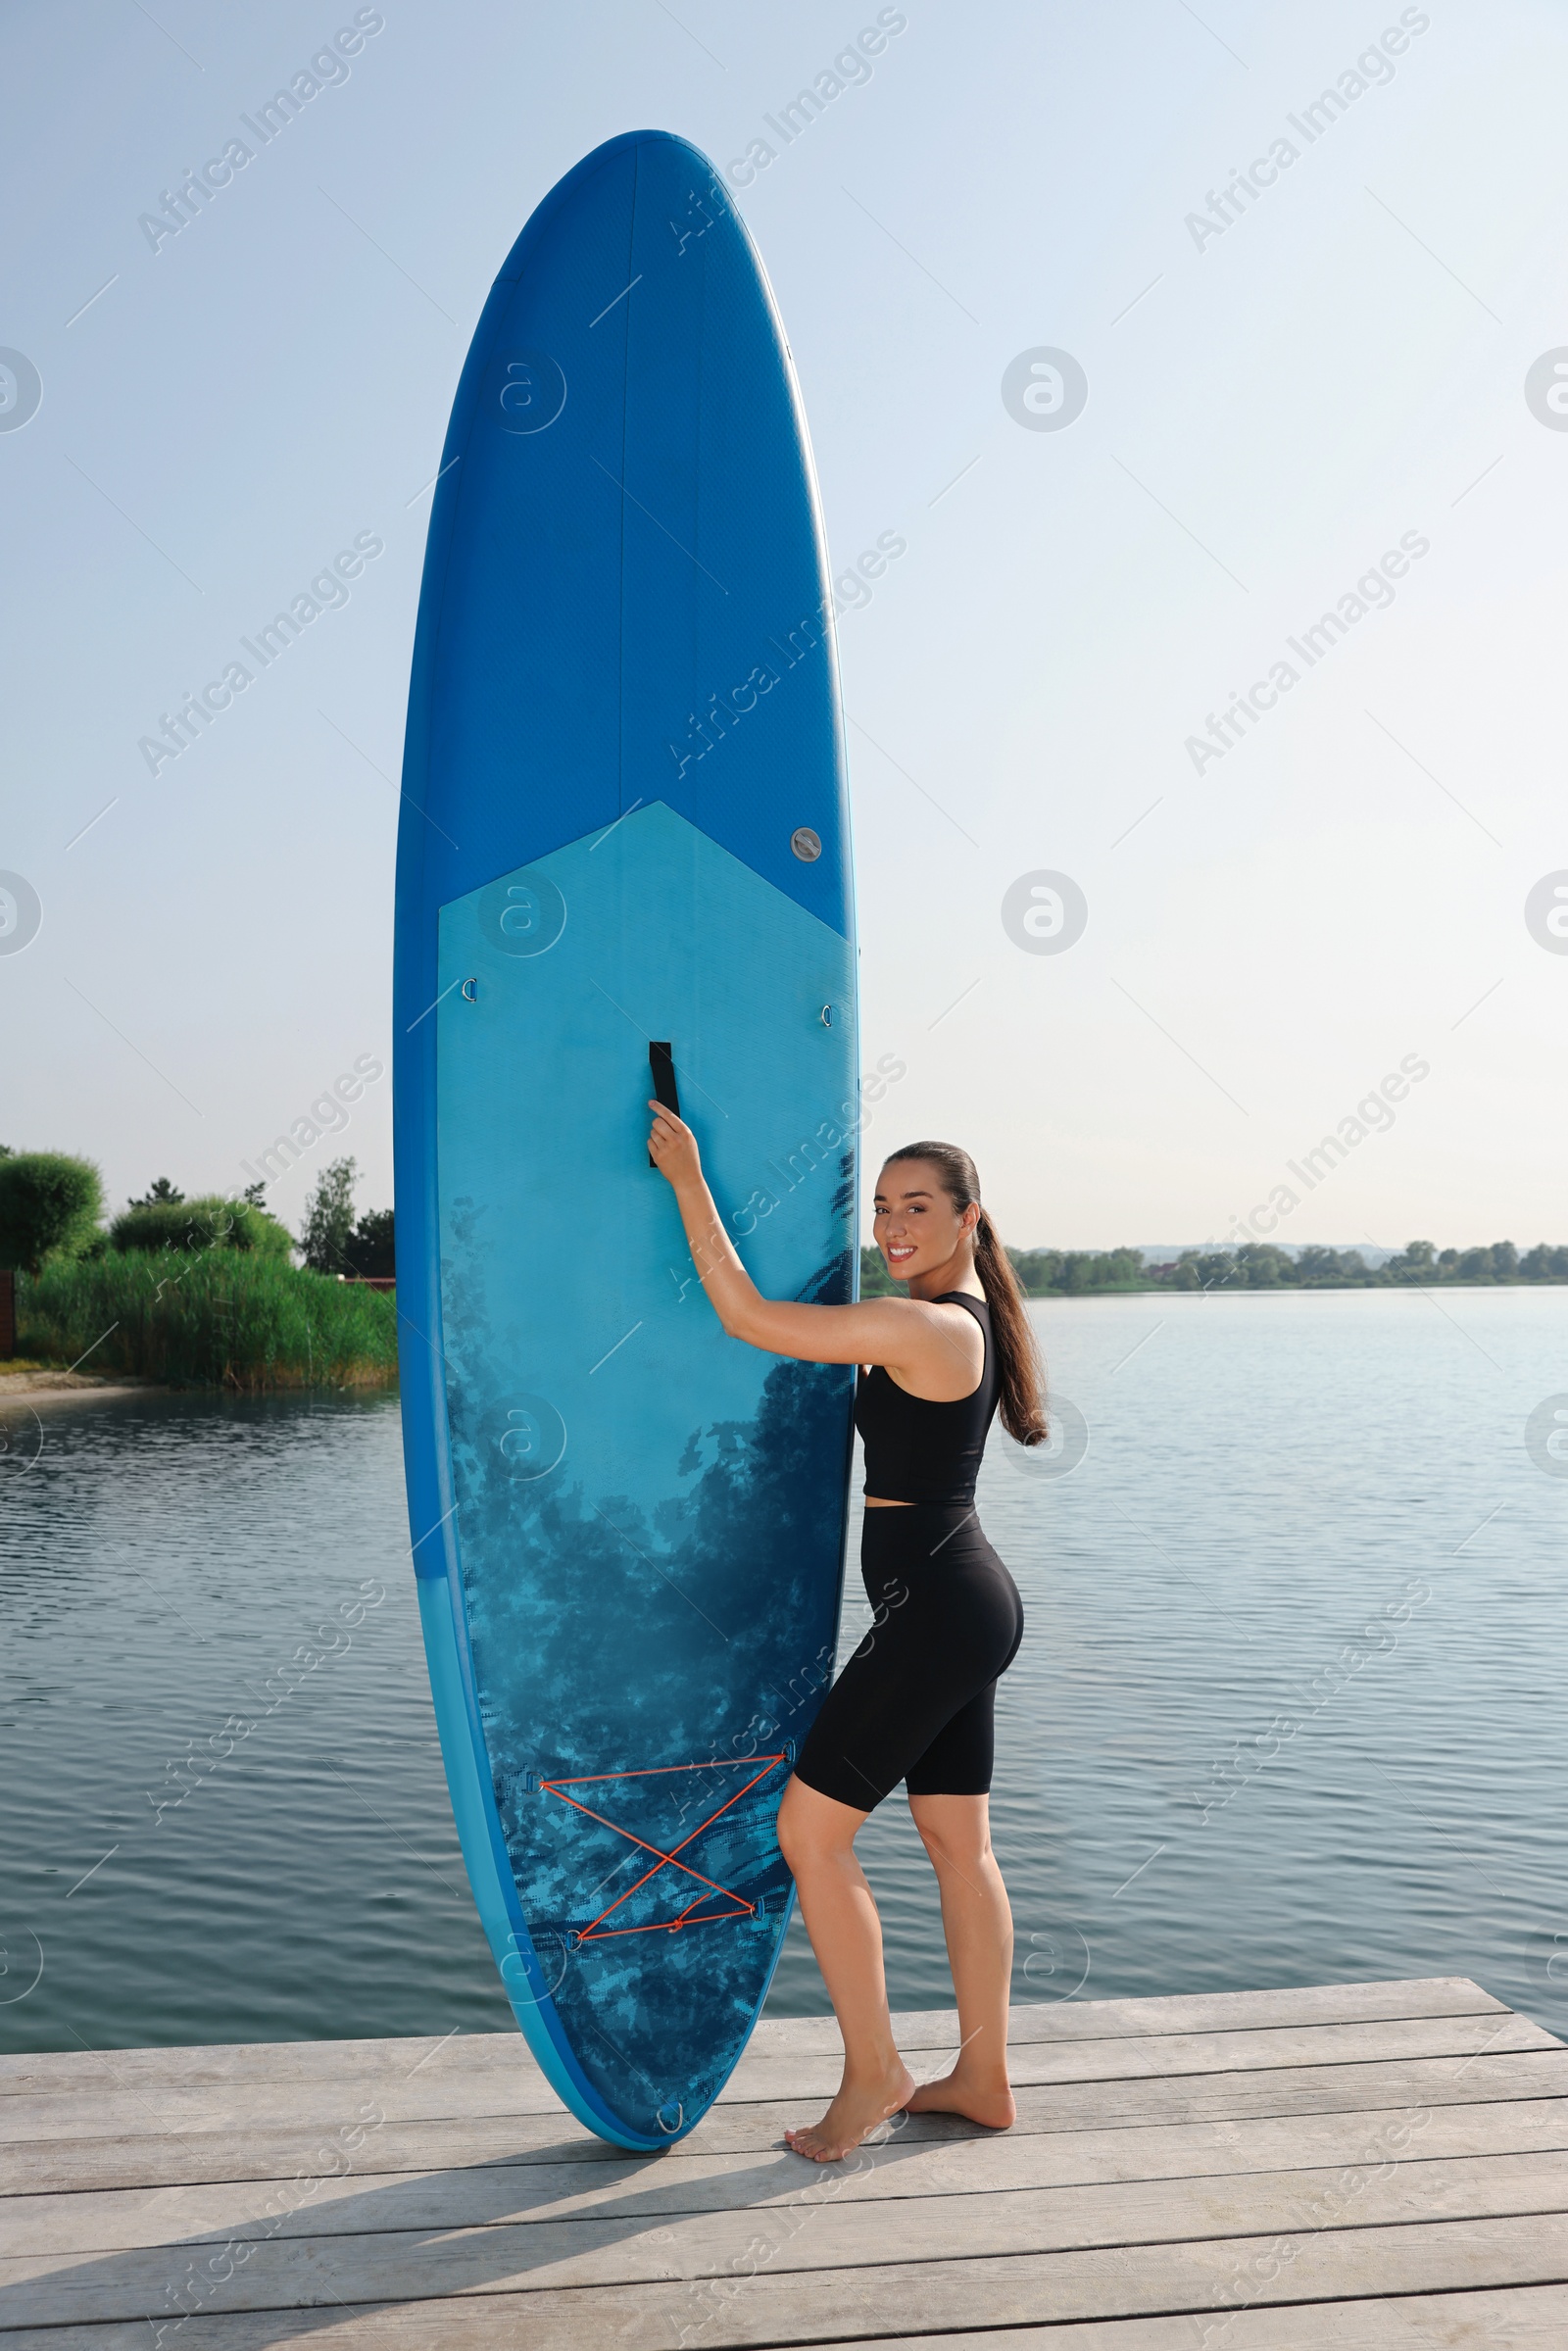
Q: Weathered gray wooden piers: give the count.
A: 1